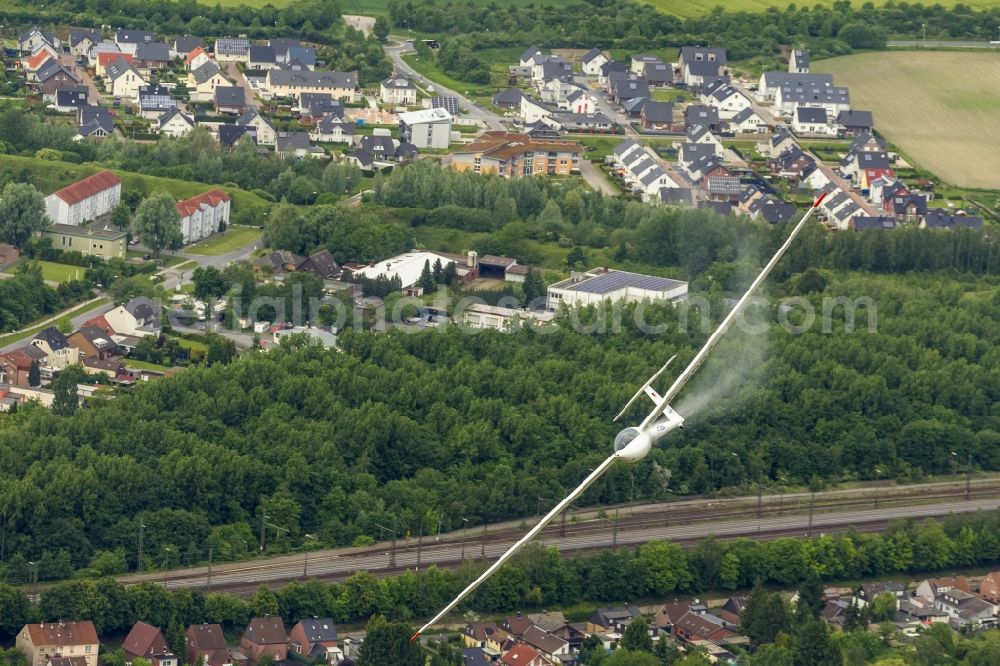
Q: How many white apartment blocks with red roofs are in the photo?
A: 2